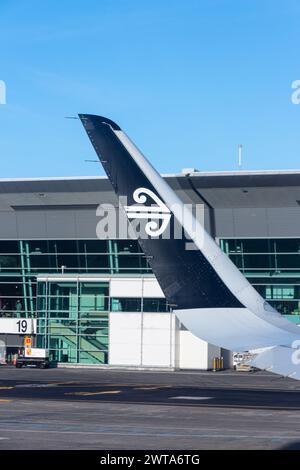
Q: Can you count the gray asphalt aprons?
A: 1